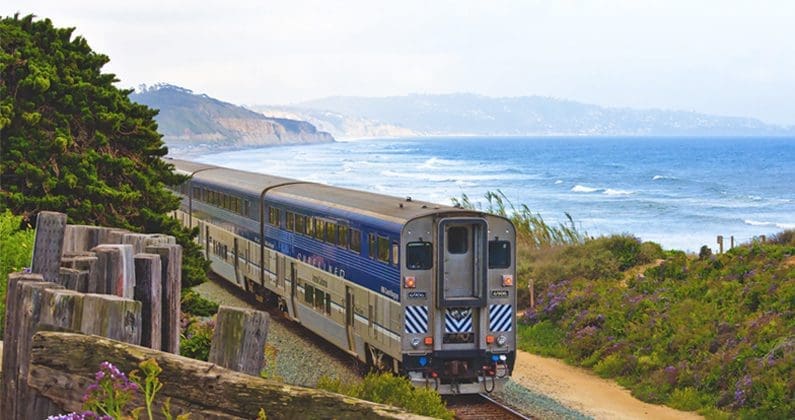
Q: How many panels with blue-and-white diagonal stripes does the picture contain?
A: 3